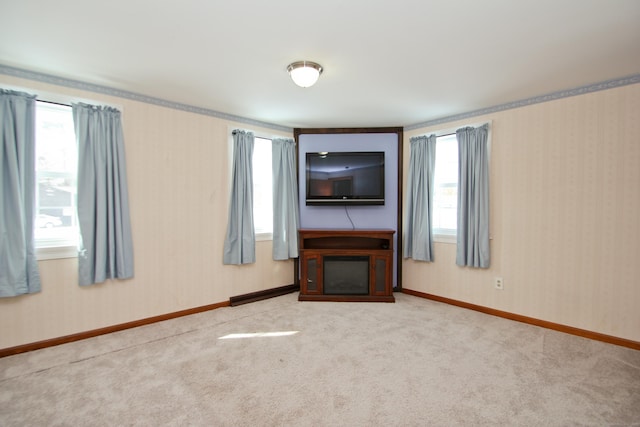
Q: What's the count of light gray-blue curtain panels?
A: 6